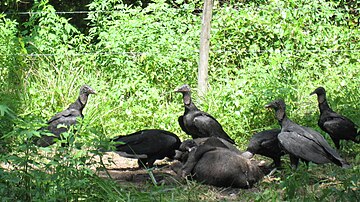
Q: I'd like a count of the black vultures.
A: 6